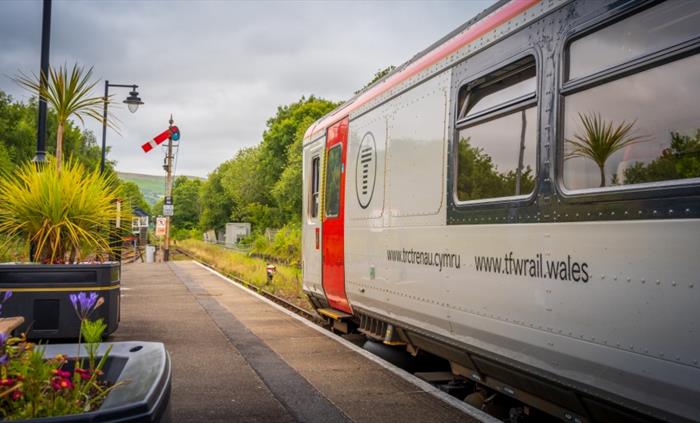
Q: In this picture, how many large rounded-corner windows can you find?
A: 2